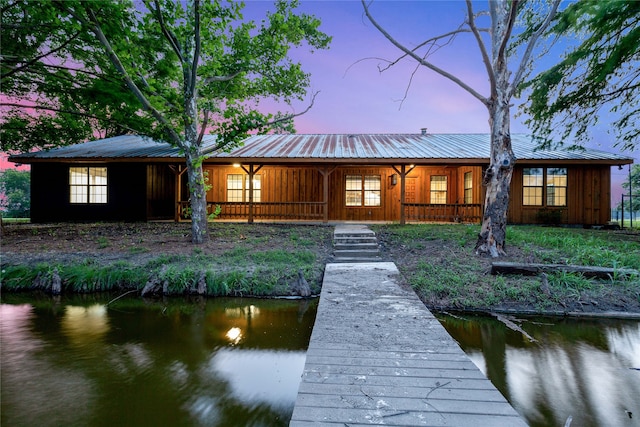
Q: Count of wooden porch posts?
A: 4